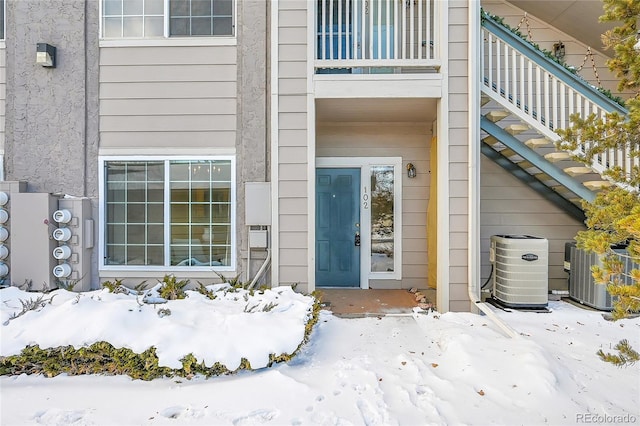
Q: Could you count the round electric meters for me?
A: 9